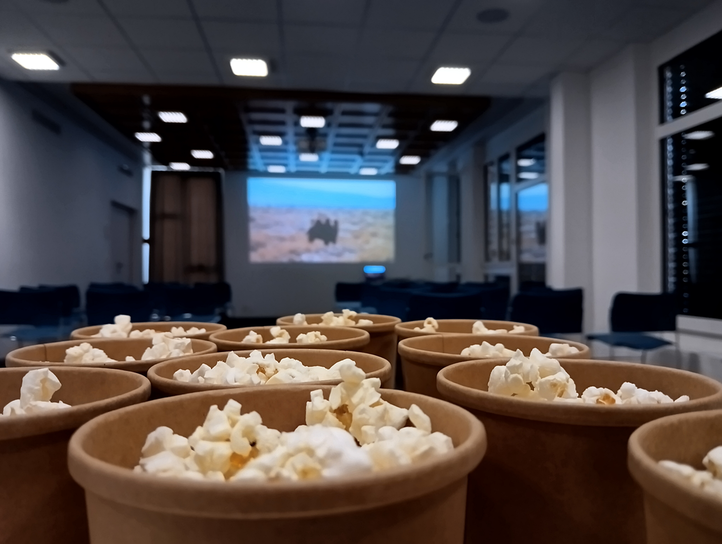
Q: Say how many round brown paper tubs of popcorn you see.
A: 11